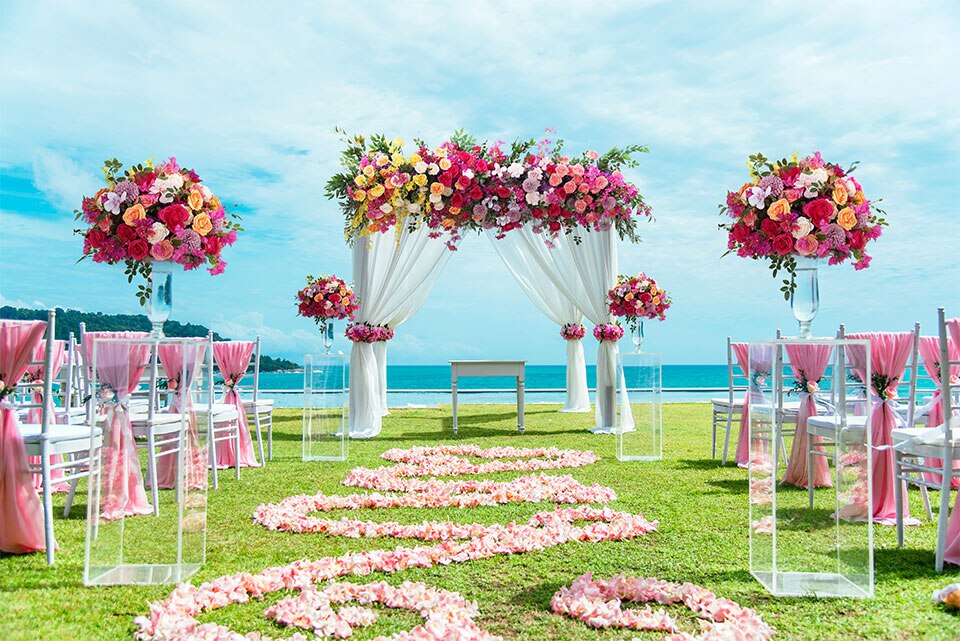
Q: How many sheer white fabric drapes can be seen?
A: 4